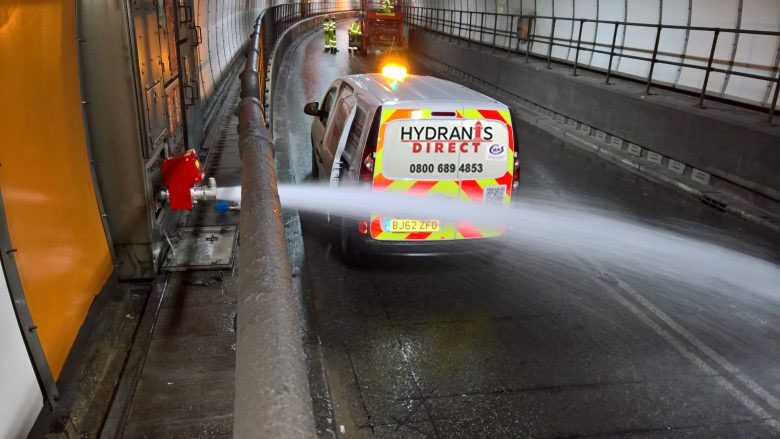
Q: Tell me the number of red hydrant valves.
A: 1